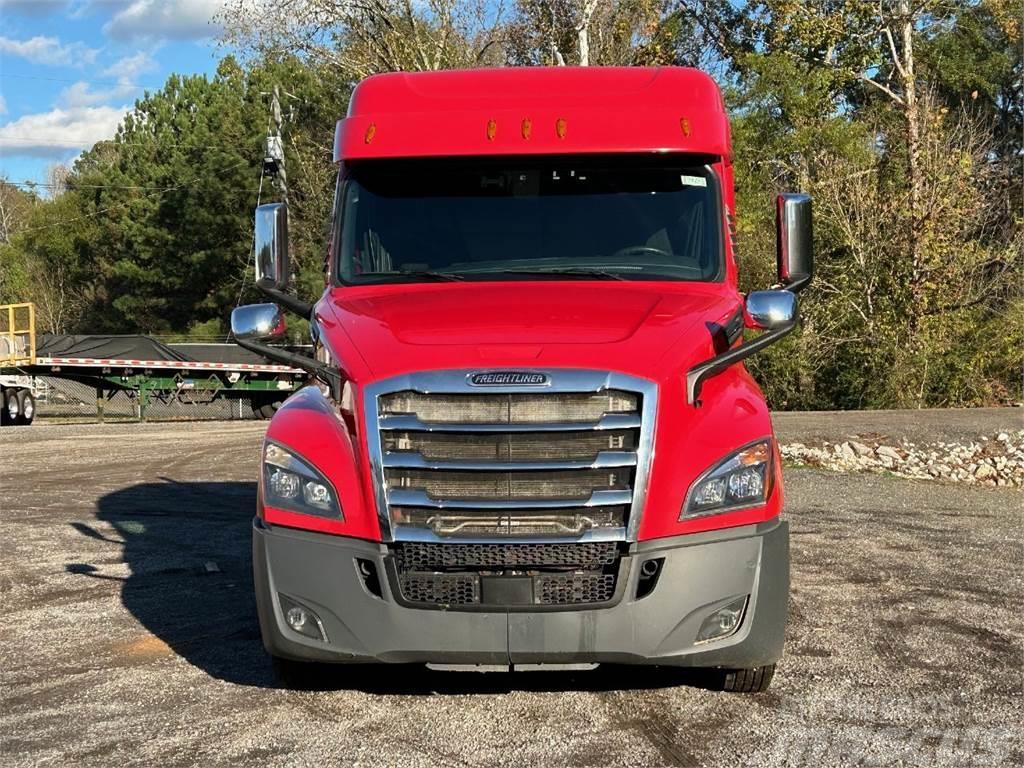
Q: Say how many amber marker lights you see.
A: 5